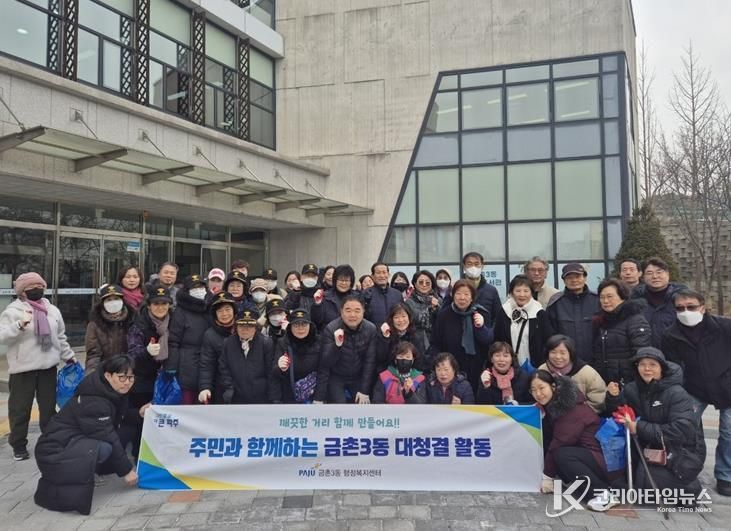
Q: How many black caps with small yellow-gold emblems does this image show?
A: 10